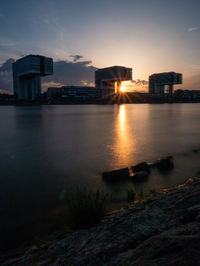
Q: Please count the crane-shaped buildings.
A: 3